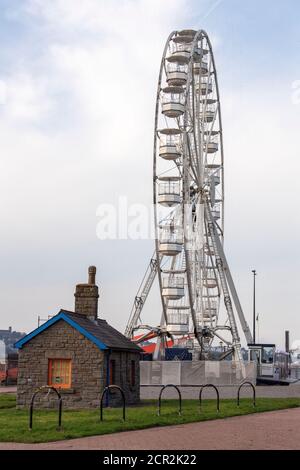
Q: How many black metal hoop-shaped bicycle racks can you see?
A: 5